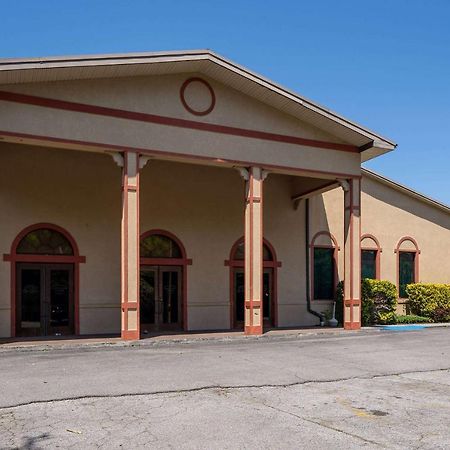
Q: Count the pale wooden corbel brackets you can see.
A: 5